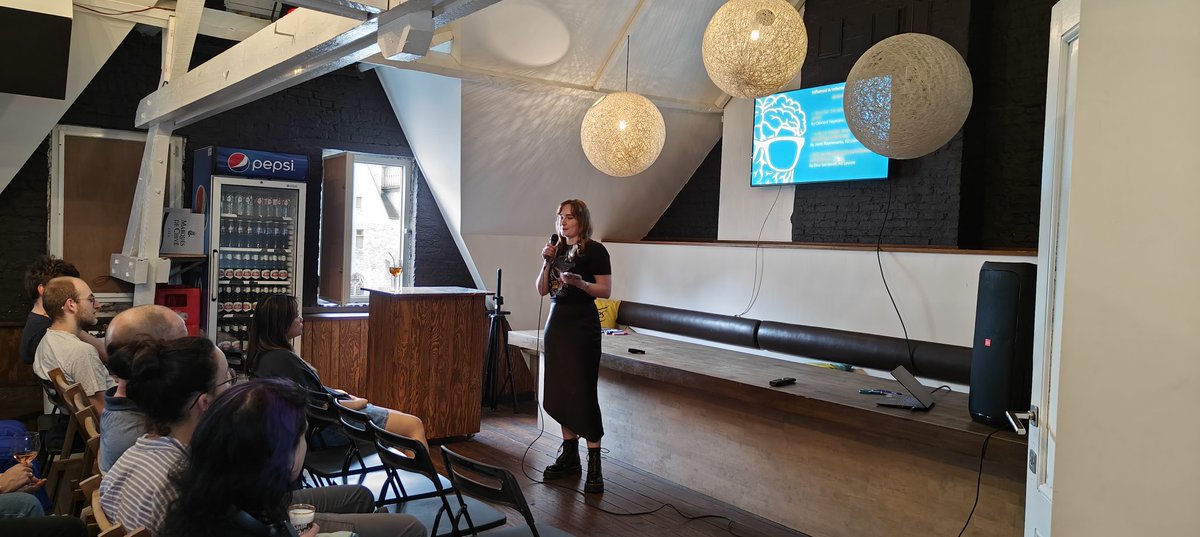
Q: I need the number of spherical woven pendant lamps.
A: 3